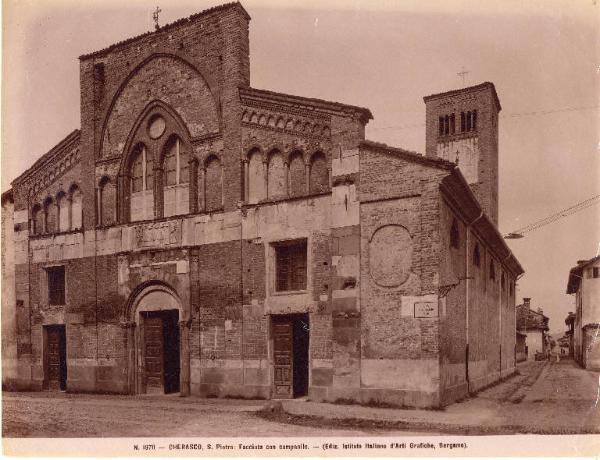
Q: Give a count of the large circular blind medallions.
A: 1